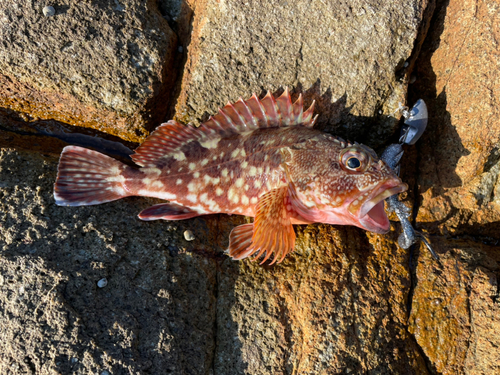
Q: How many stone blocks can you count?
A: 6